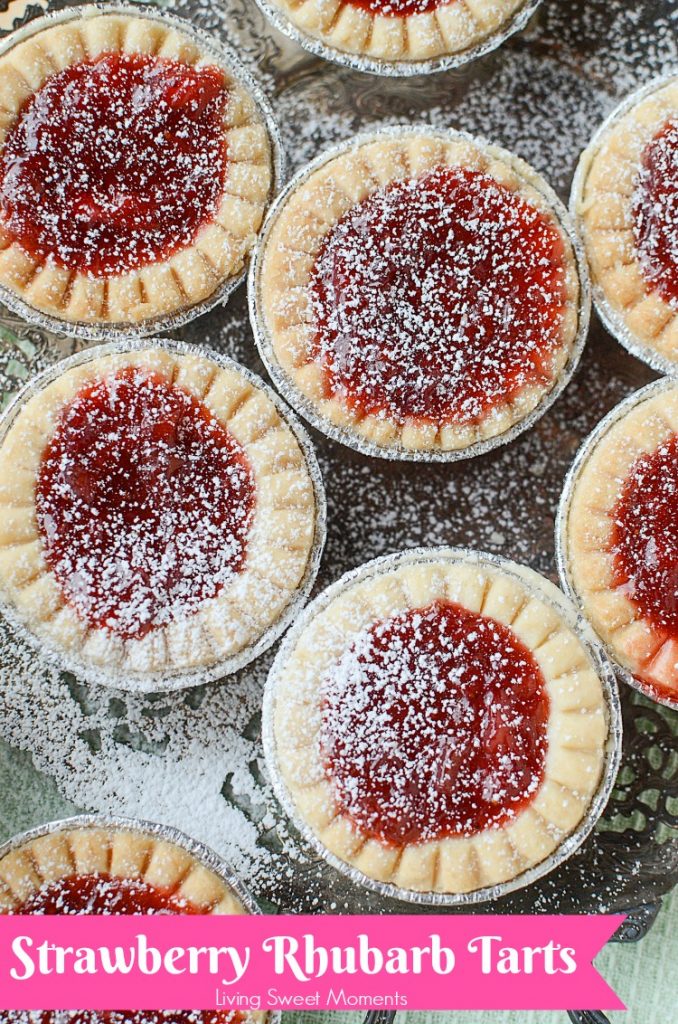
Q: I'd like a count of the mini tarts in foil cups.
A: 8